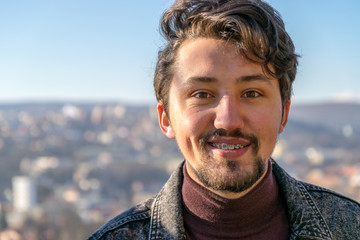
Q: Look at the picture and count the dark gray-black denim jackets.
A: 1